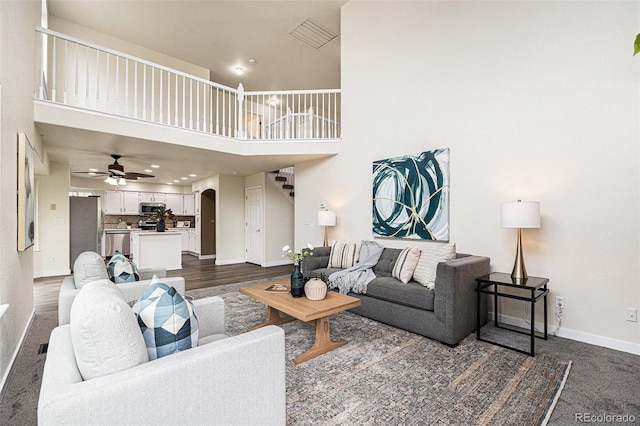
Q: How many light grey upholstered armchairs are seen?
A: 2